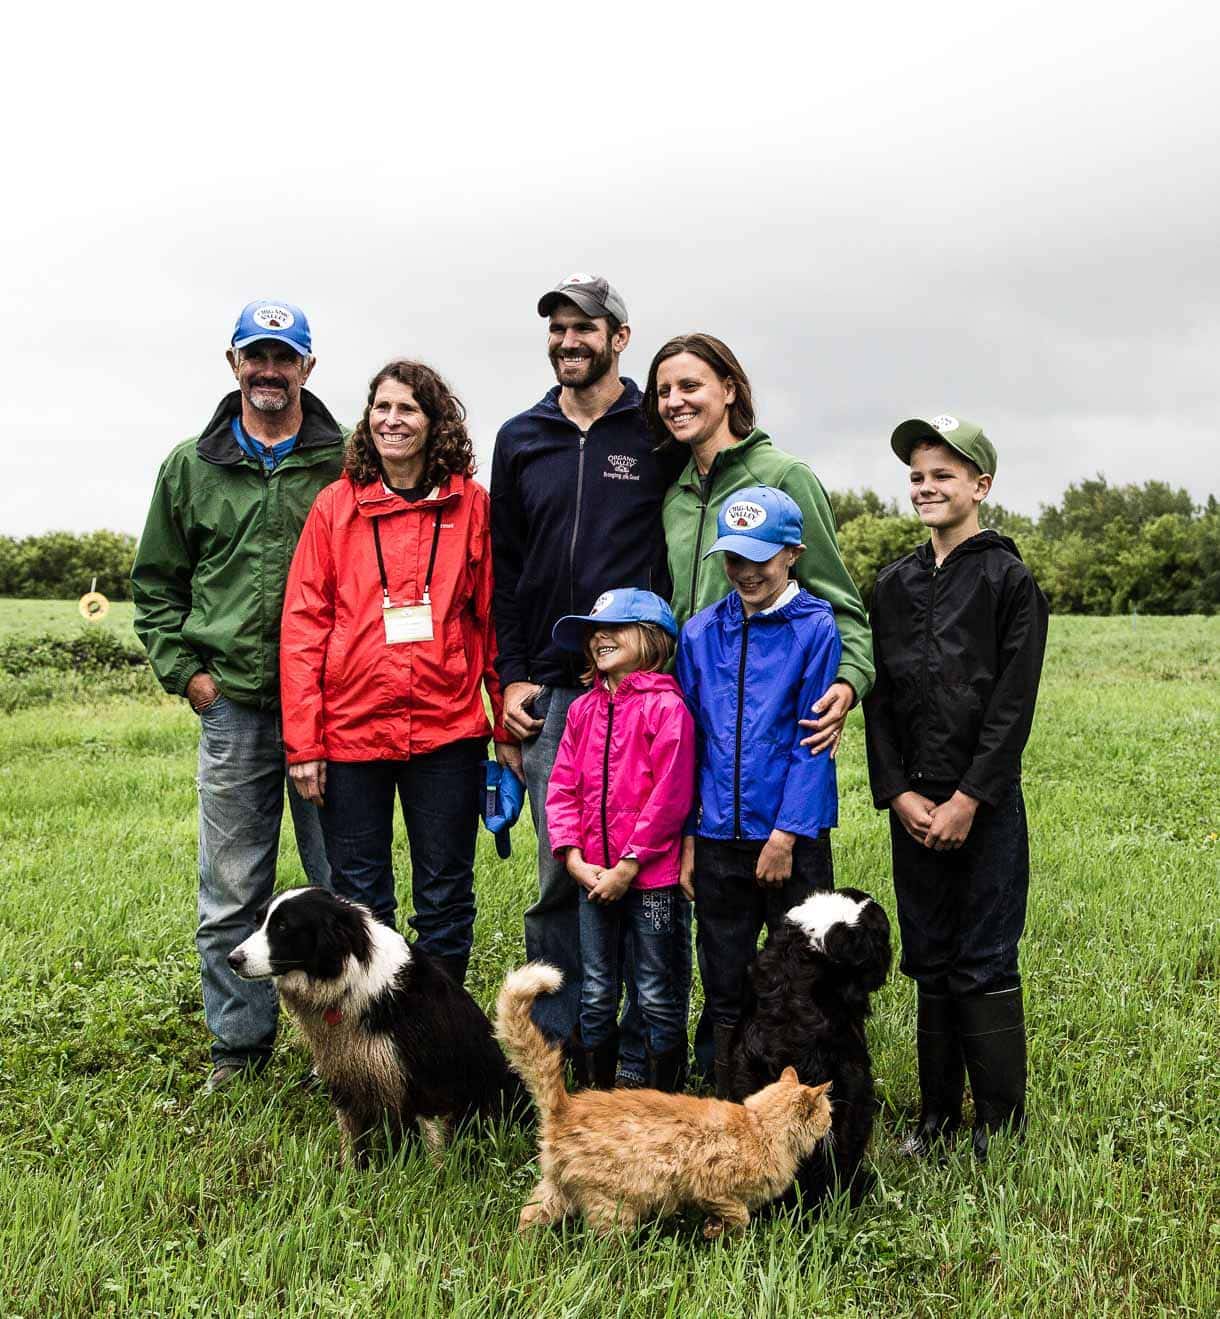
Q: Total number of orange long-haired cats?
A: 1